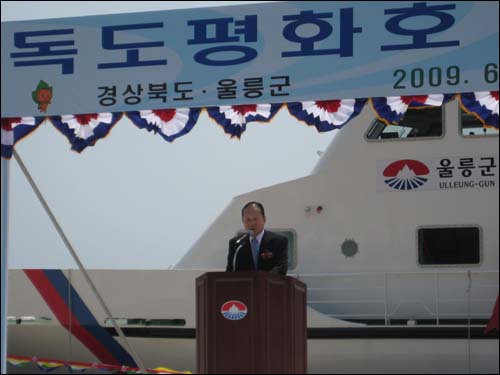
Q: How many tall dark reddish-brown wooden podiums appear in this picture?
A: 1